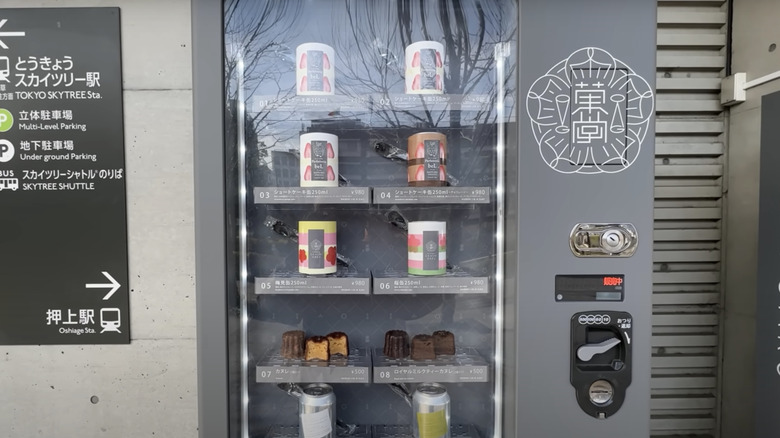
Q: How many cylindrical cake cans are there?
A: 6